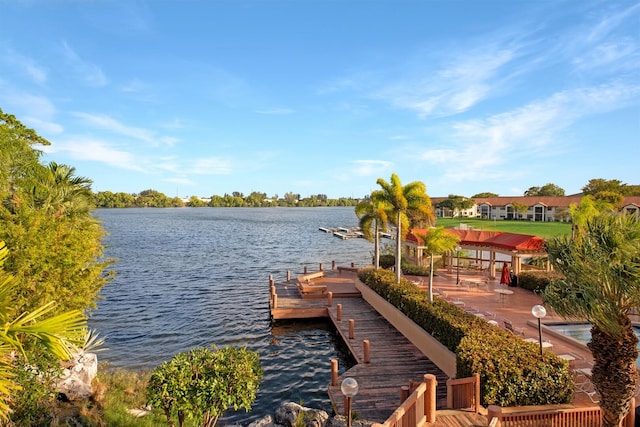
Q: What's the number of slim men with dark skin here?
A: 0